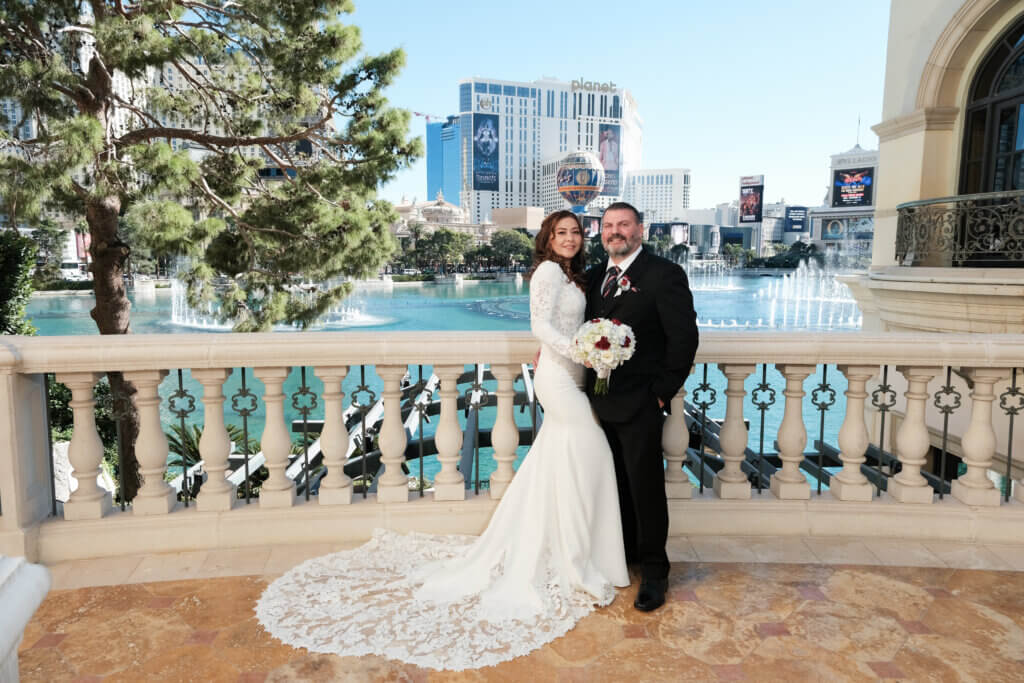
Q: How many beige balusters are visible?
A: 14